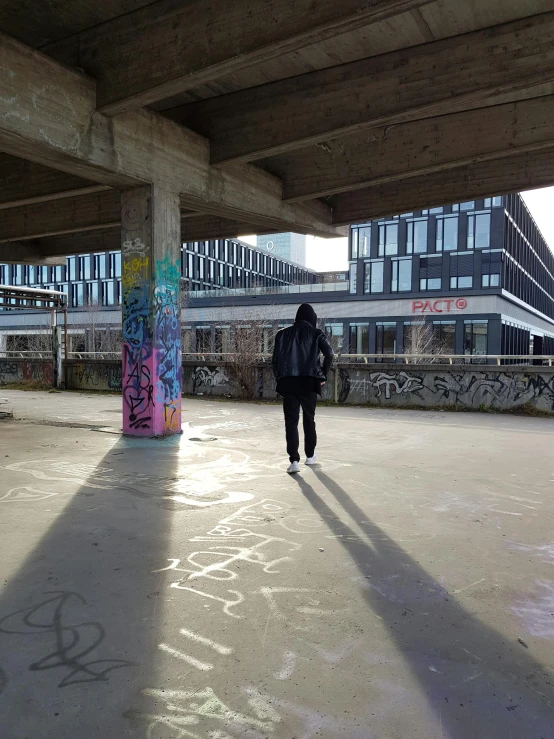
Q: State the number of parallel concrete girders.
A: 4